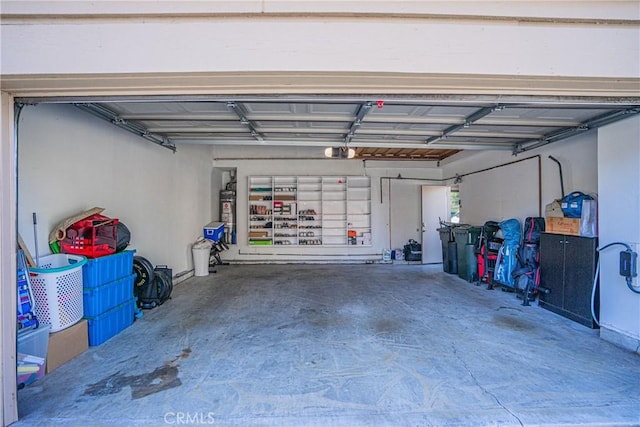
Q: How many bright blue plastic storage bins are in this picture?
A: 3